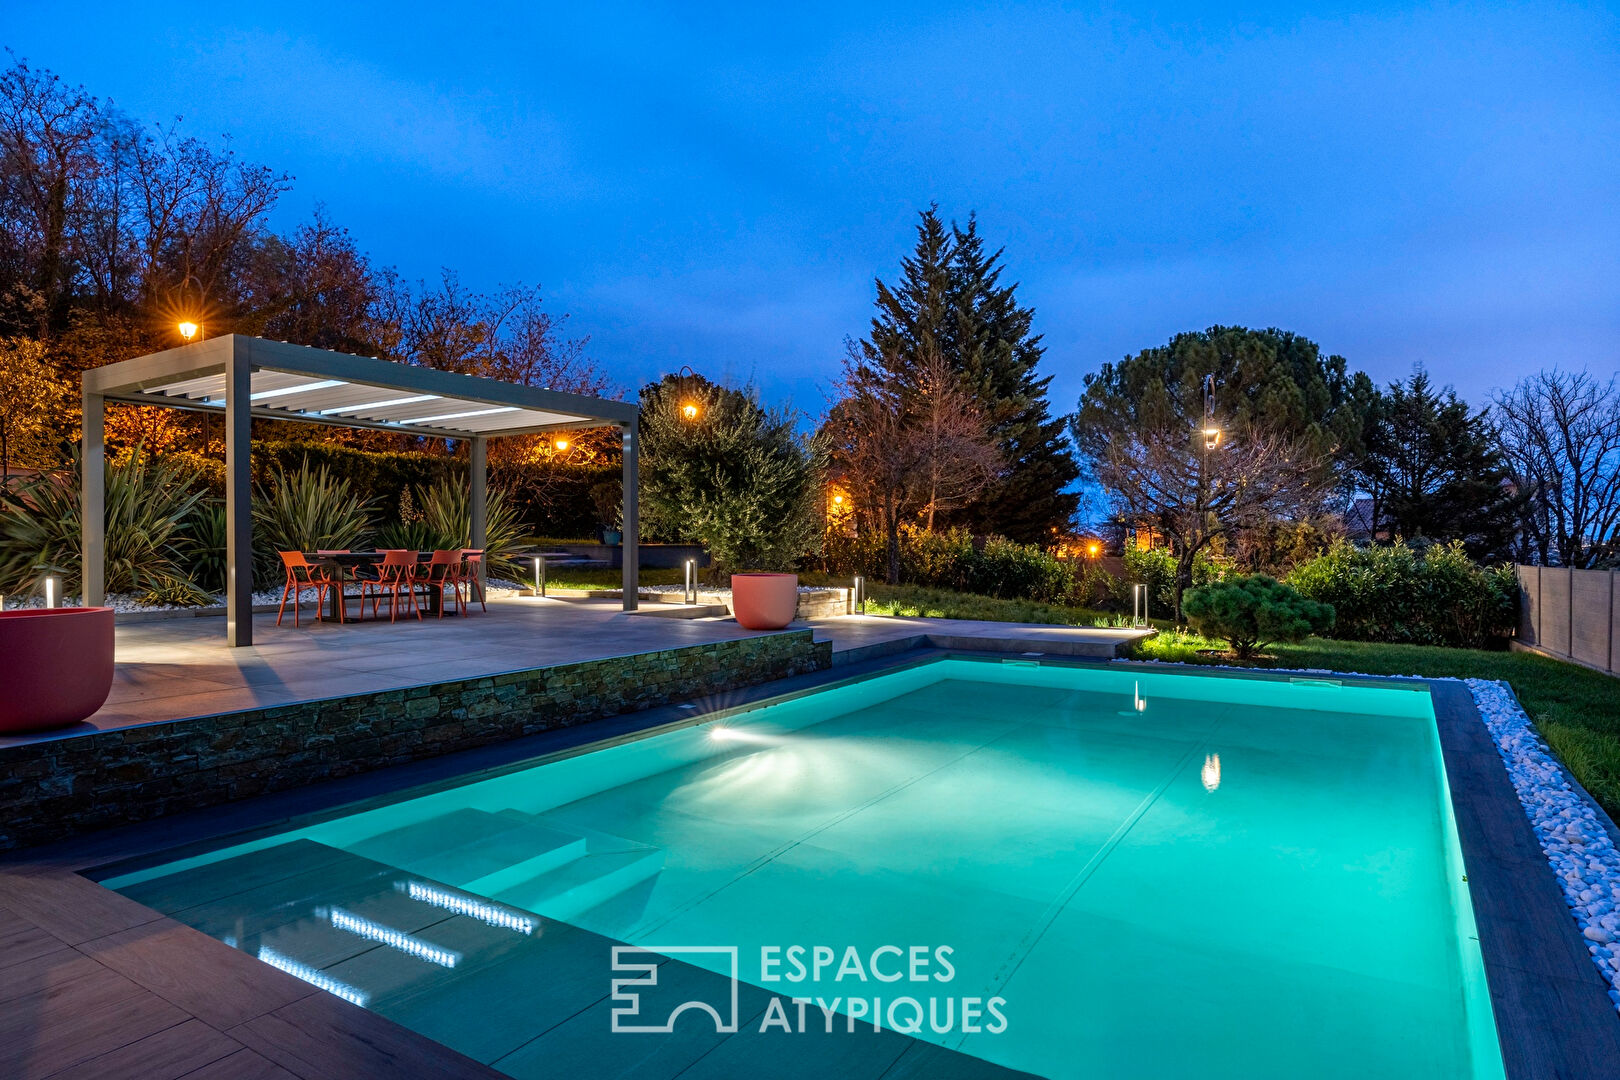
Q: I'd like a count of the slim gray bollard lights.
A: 5